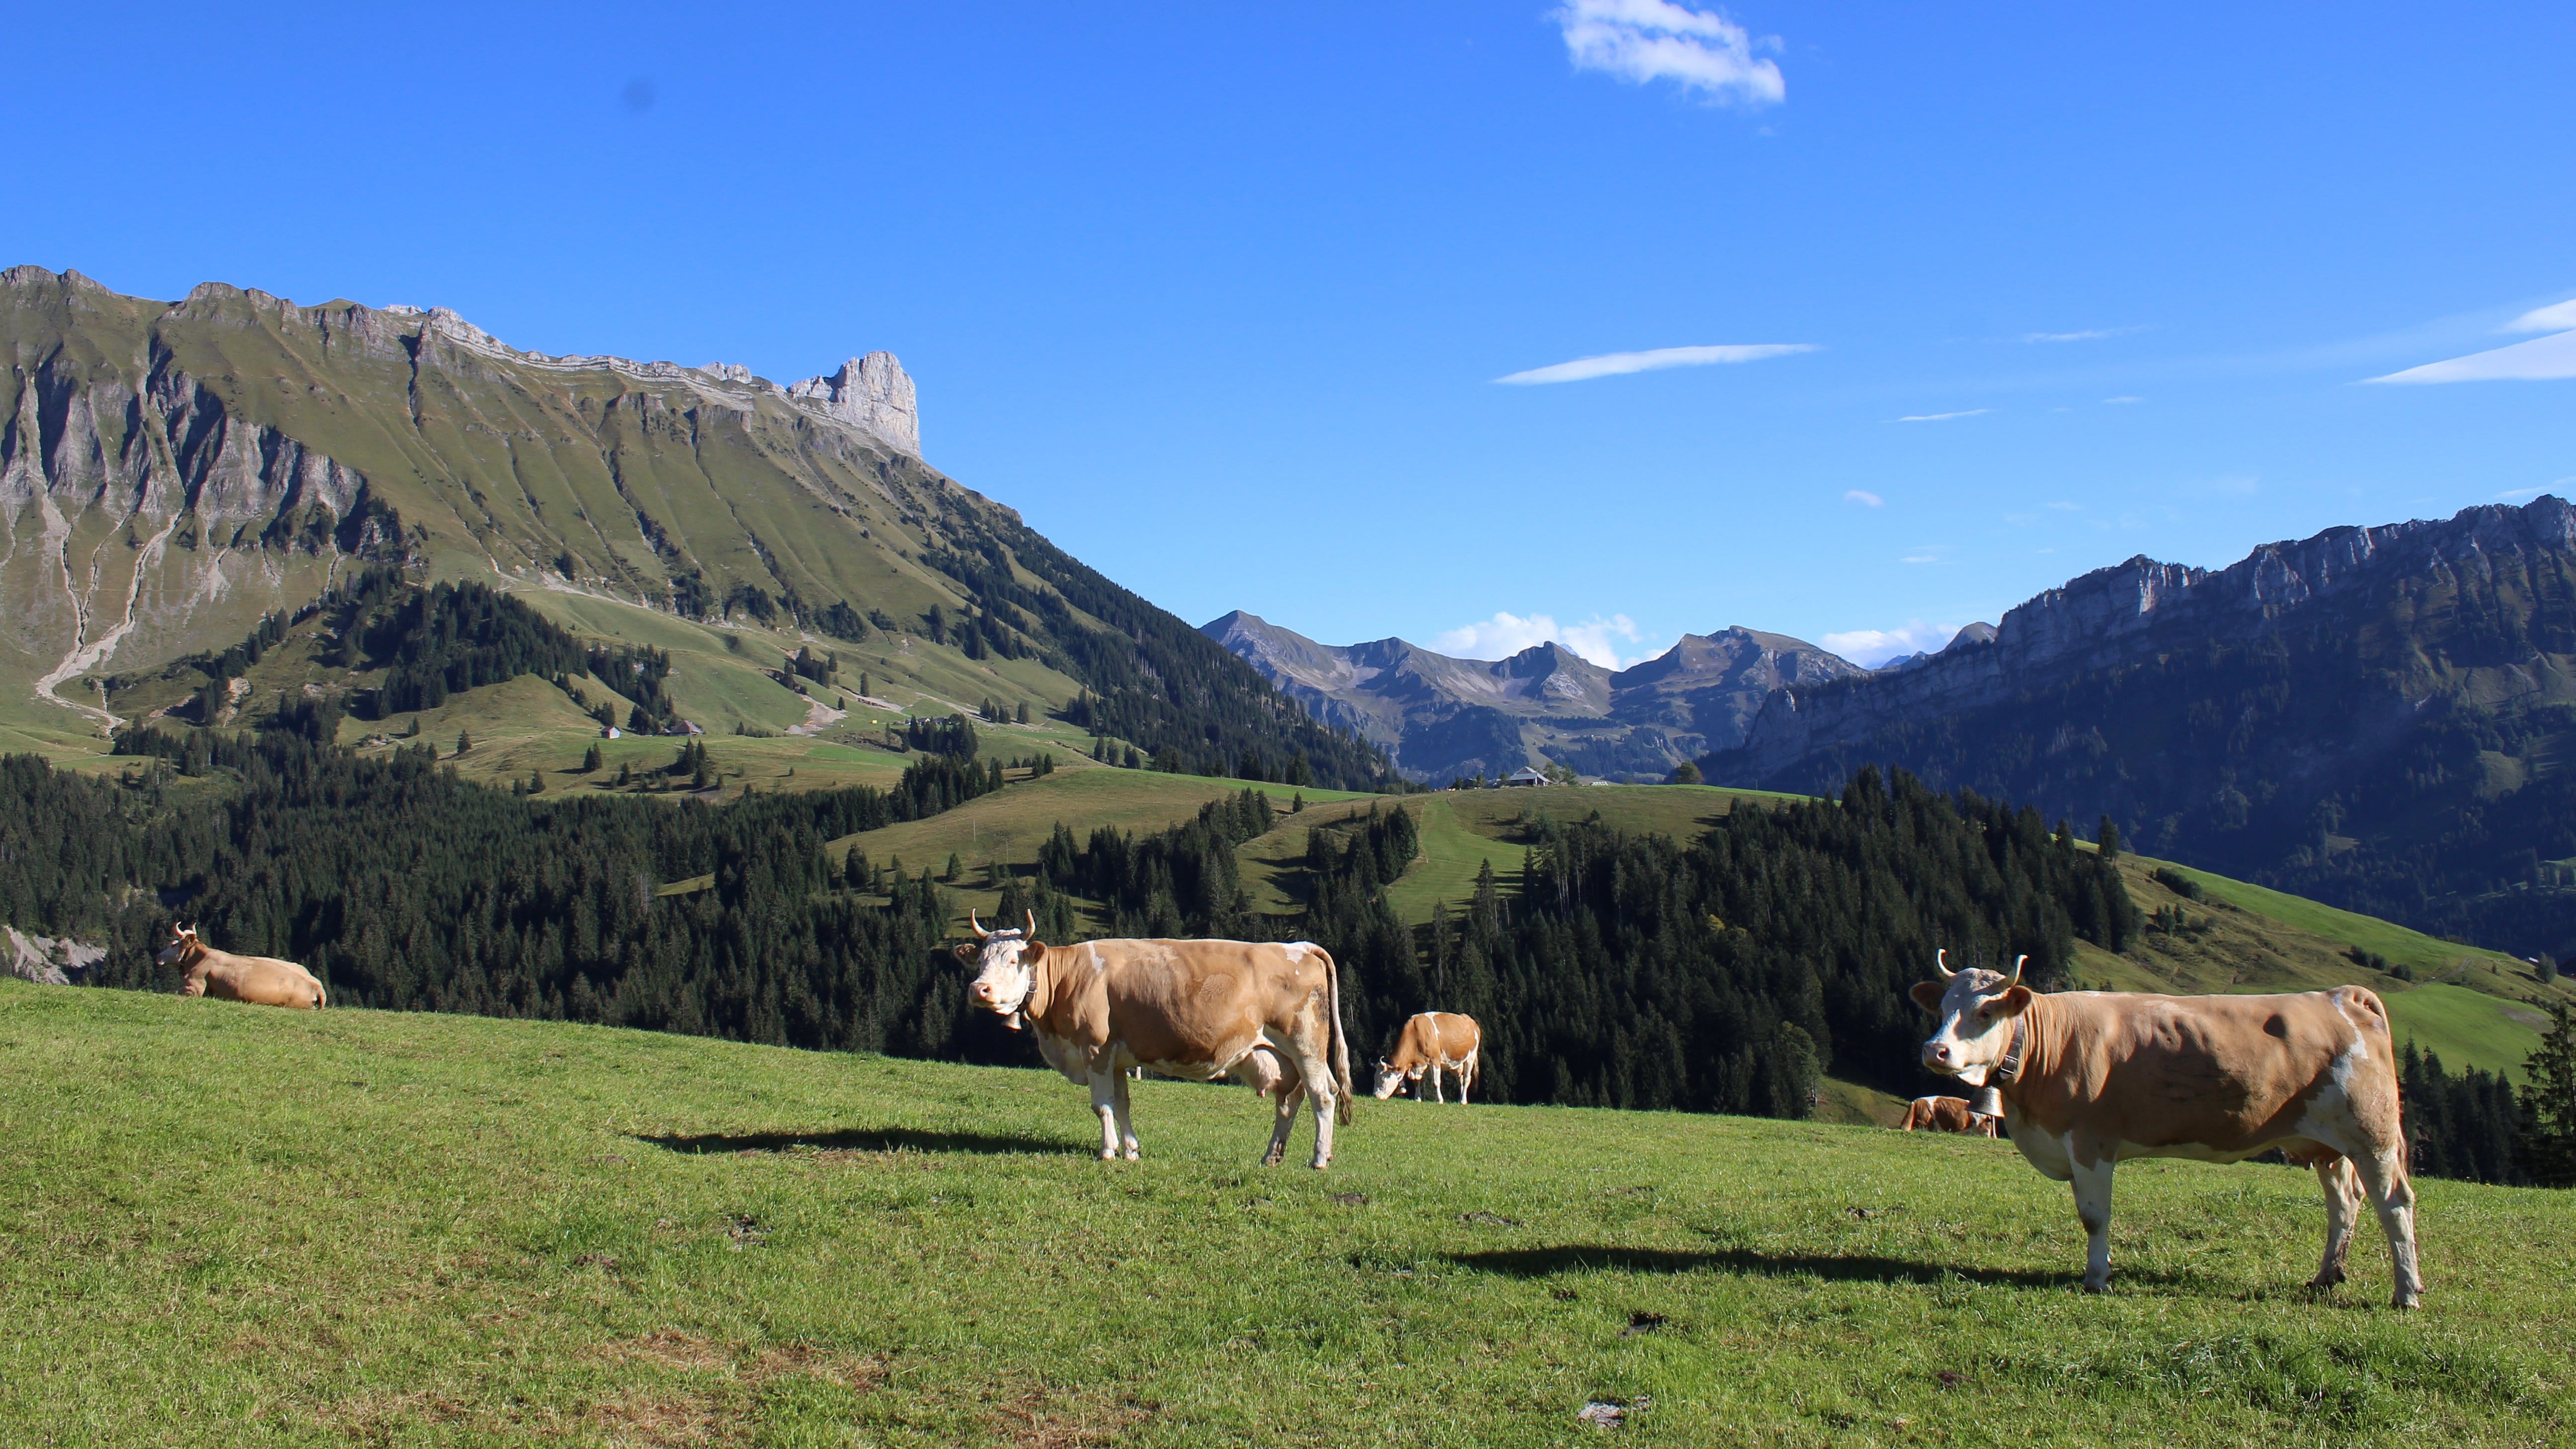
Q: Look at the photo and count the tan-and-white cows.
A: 5